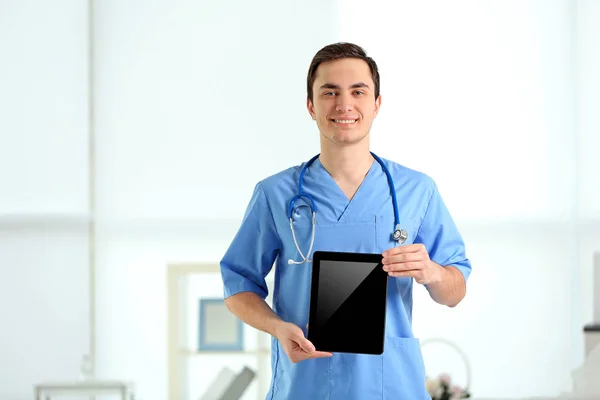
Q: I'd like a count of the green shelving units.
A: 0